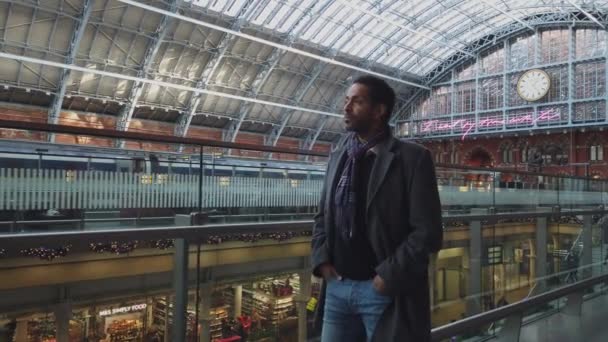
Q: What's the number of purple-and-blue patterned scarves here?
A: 1